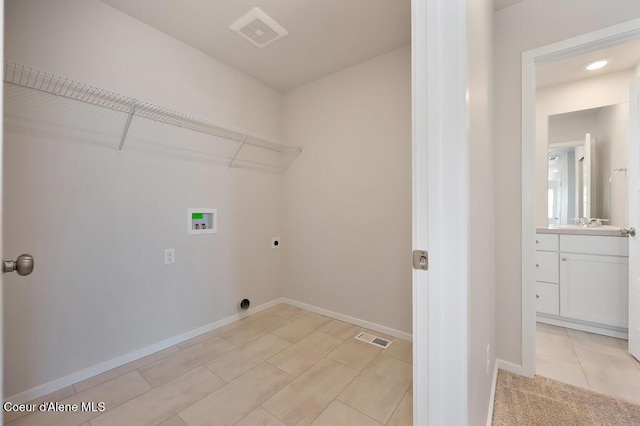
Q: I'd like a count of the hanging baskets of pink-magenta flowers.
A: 0